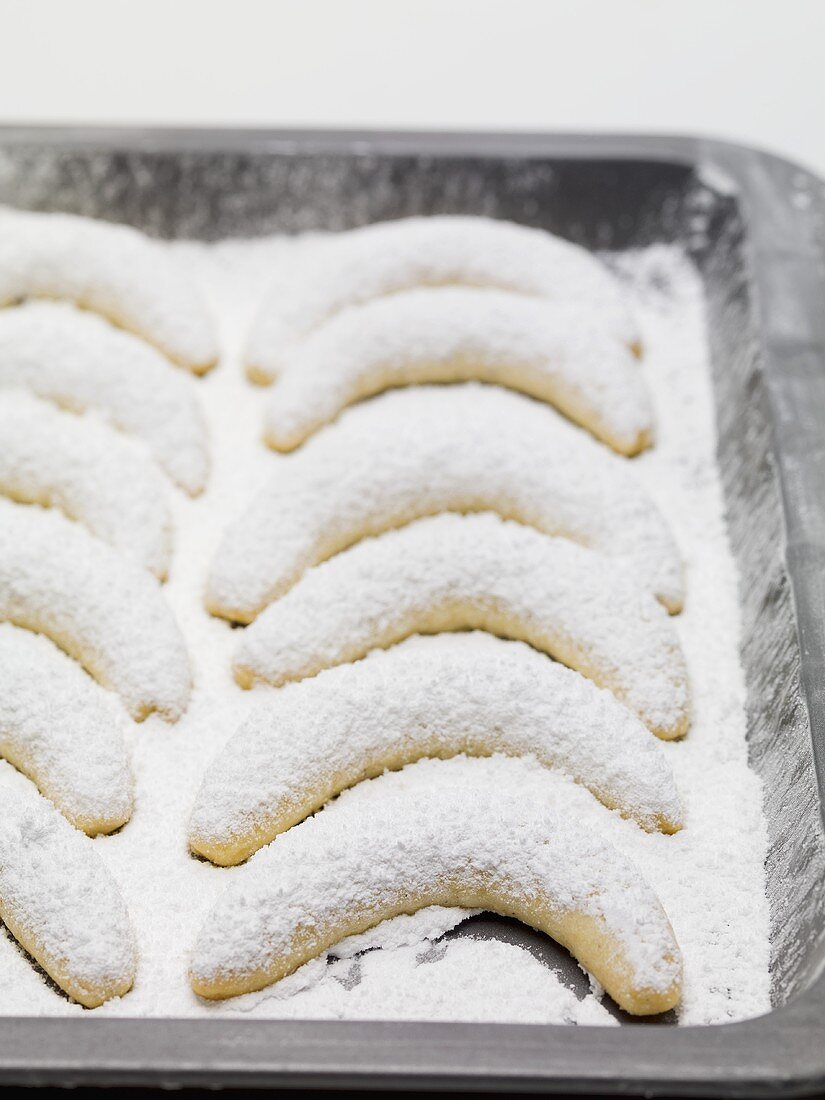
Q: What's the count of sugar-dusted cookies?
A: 12